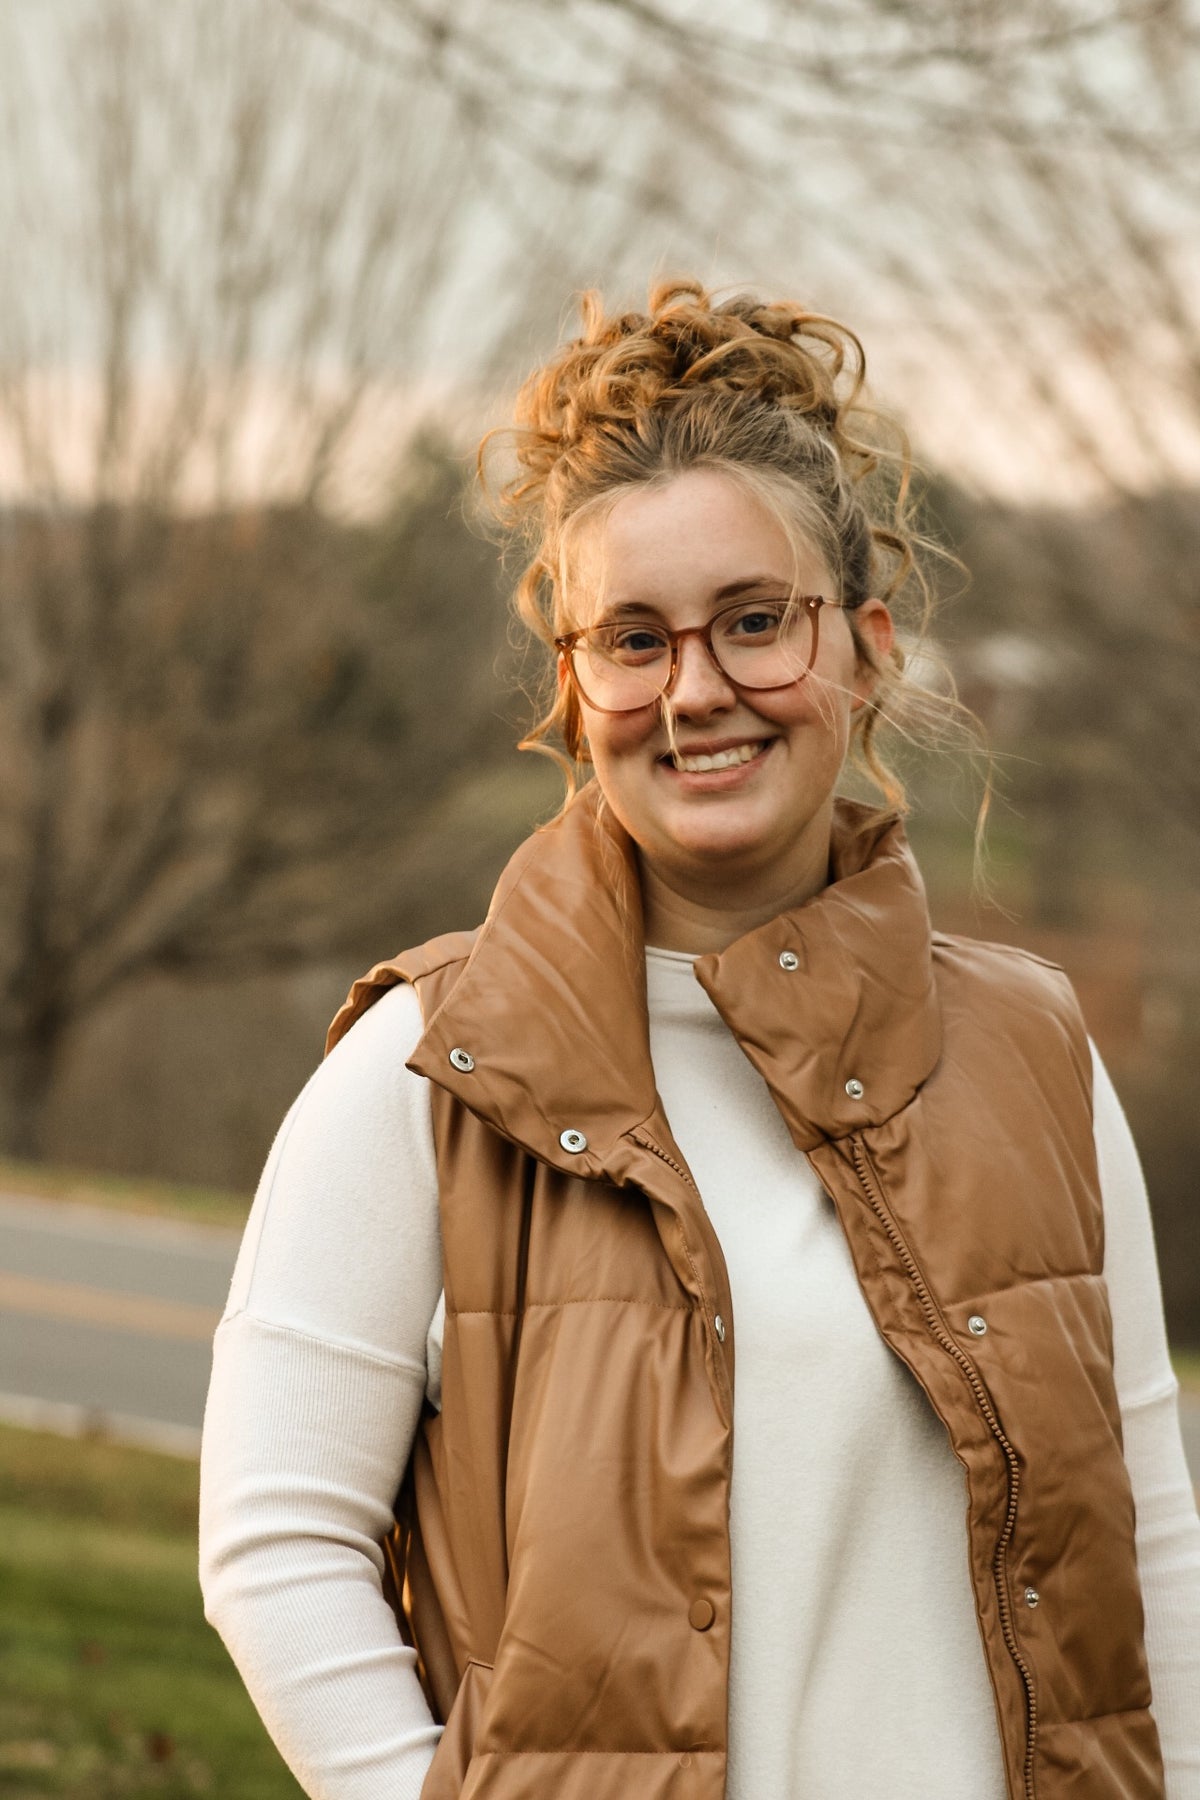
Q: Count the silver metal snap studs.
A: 7